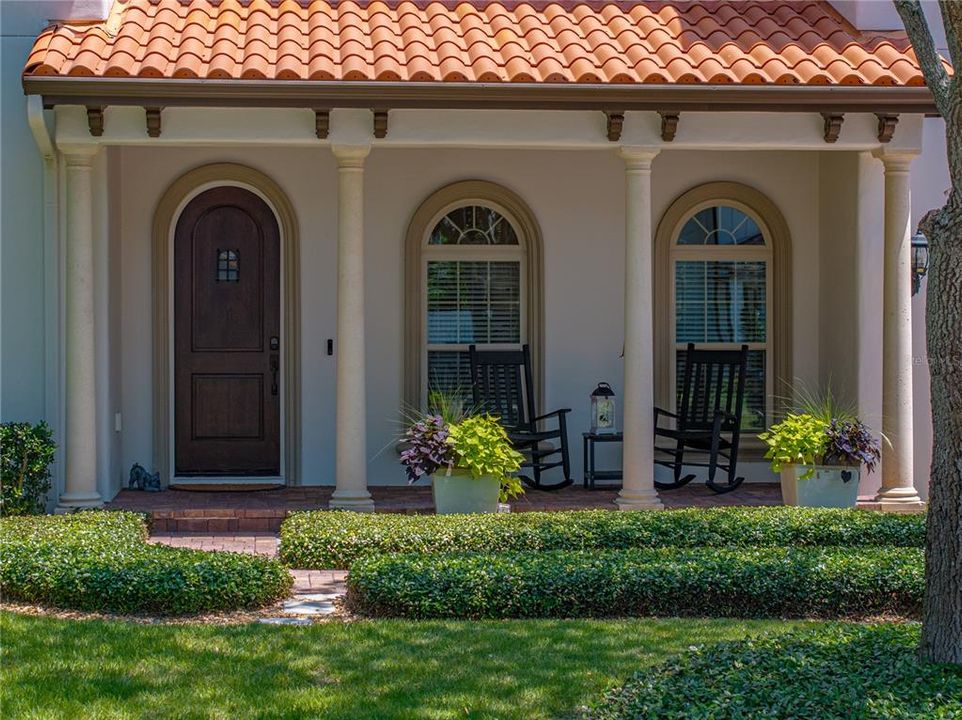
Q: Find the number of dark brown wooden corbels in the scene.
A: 8